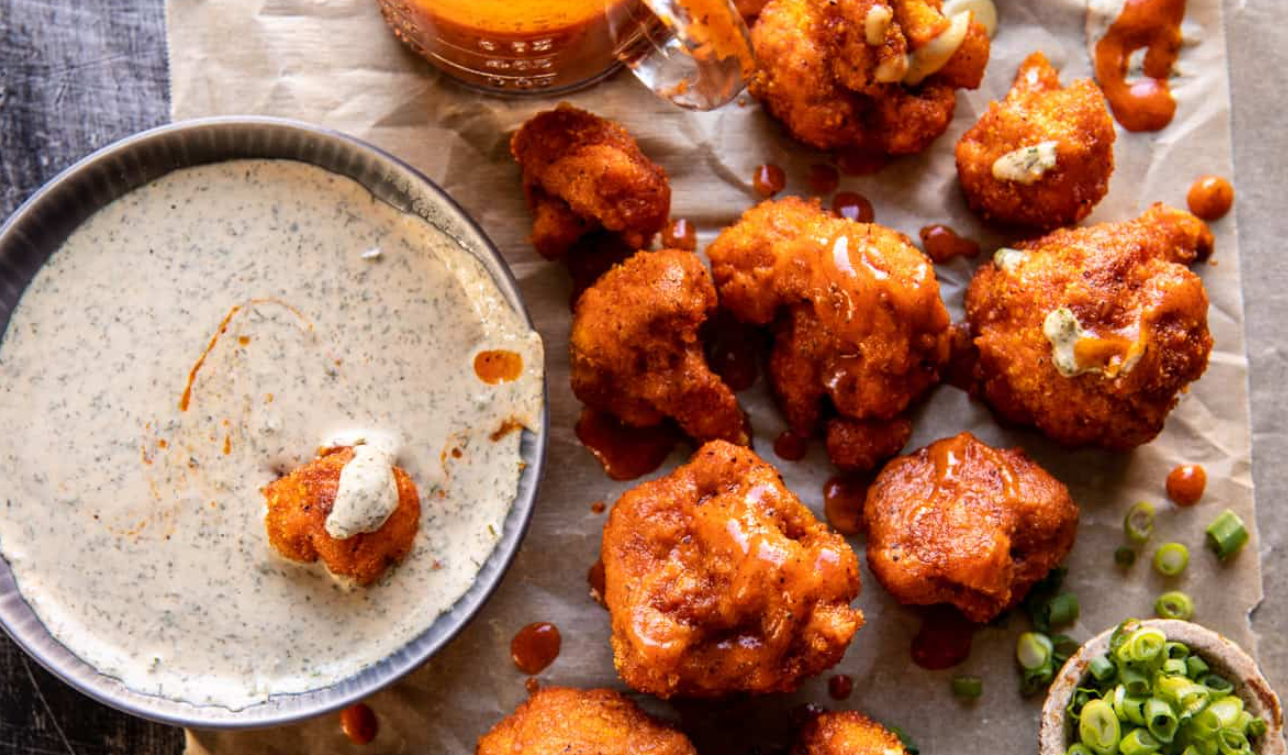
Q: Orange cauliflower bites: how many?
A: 11